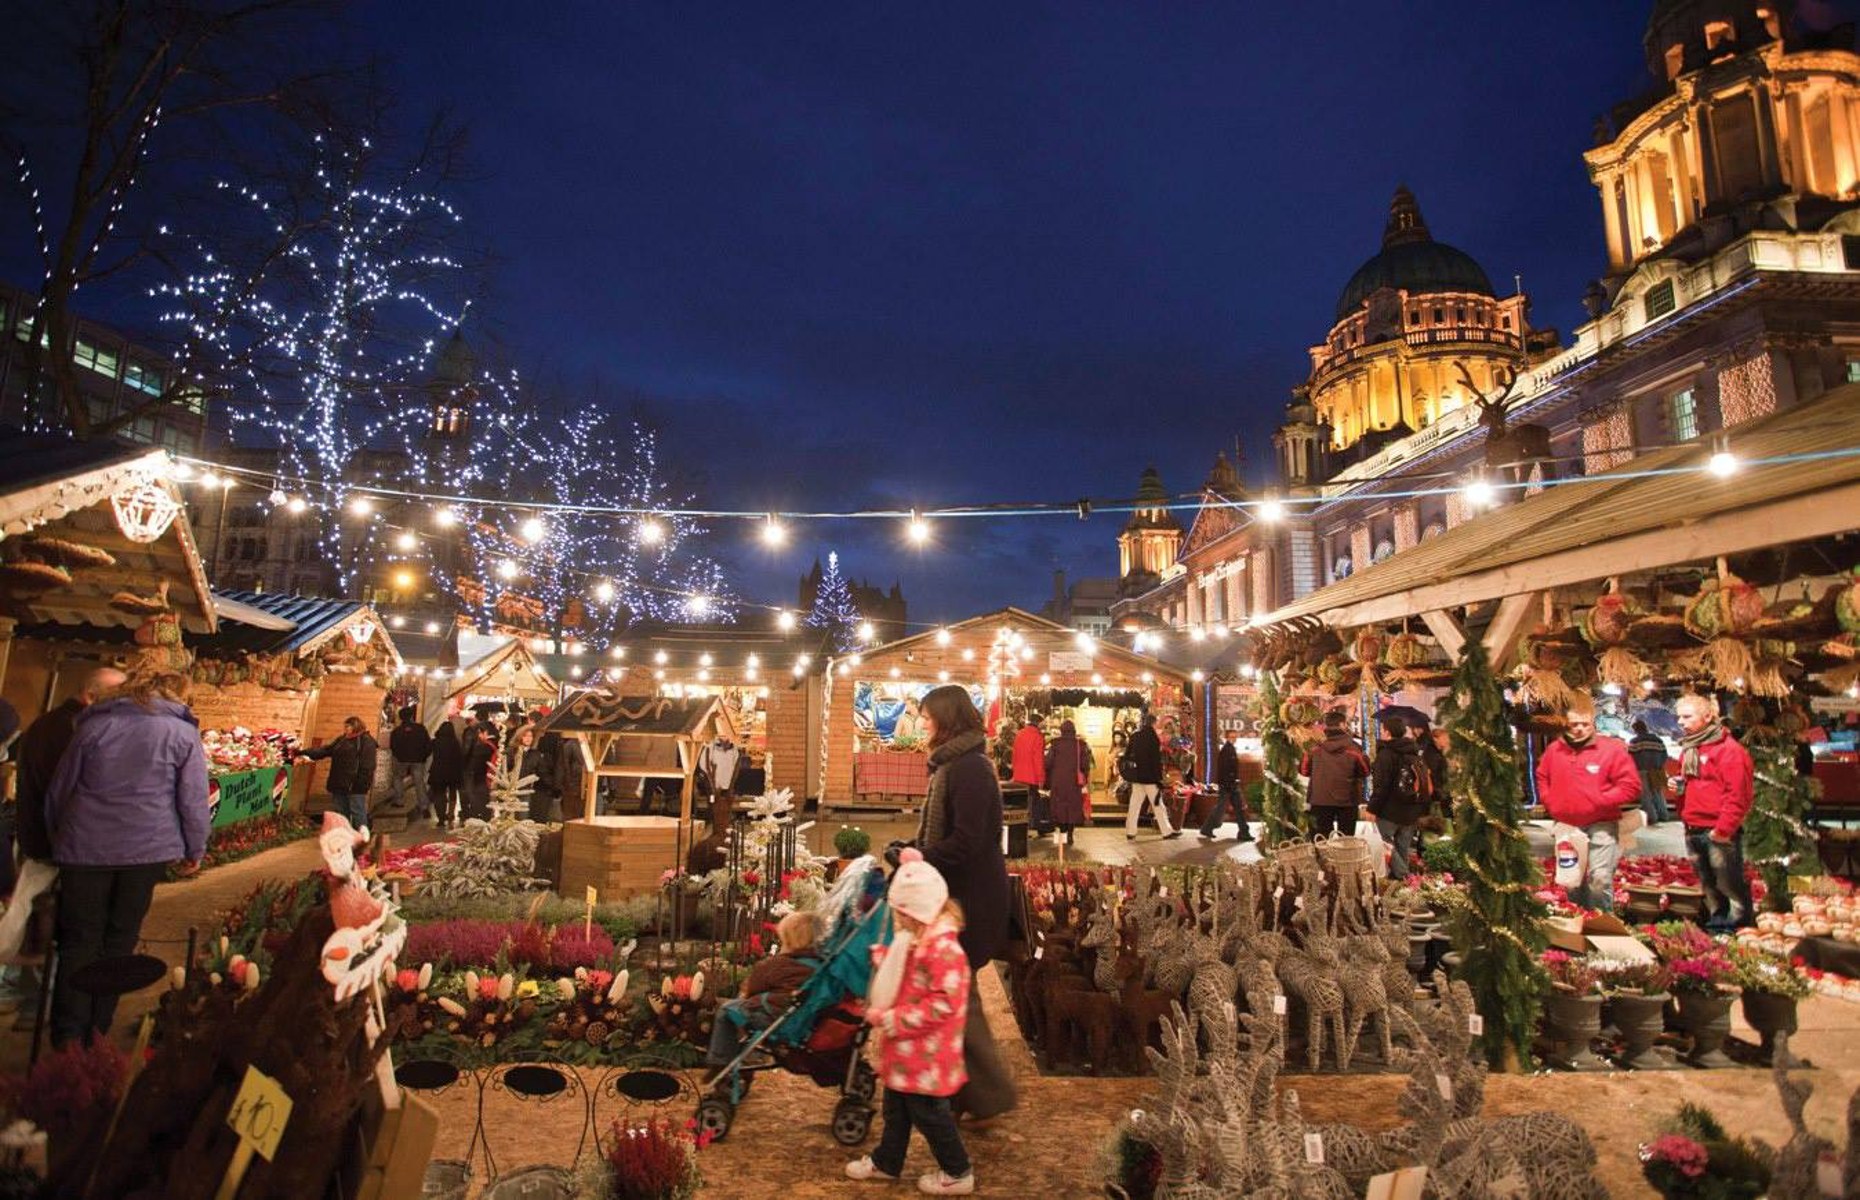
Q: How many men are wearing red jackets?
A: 3